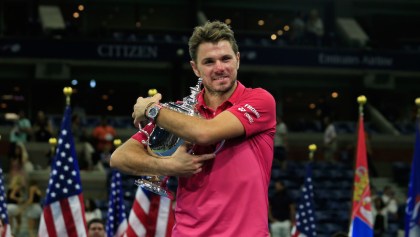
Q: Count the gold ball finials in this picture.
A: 7